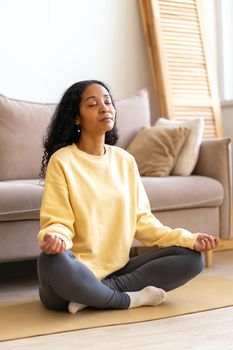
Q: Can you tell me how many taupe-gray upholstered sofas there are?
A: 1